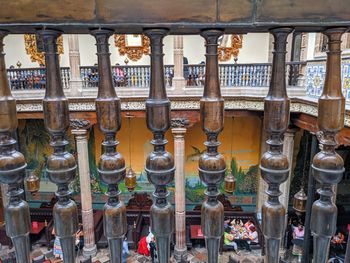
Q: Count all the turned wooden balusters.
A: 7